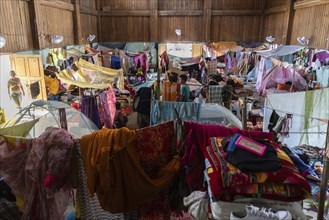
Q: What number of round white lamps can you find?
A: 6